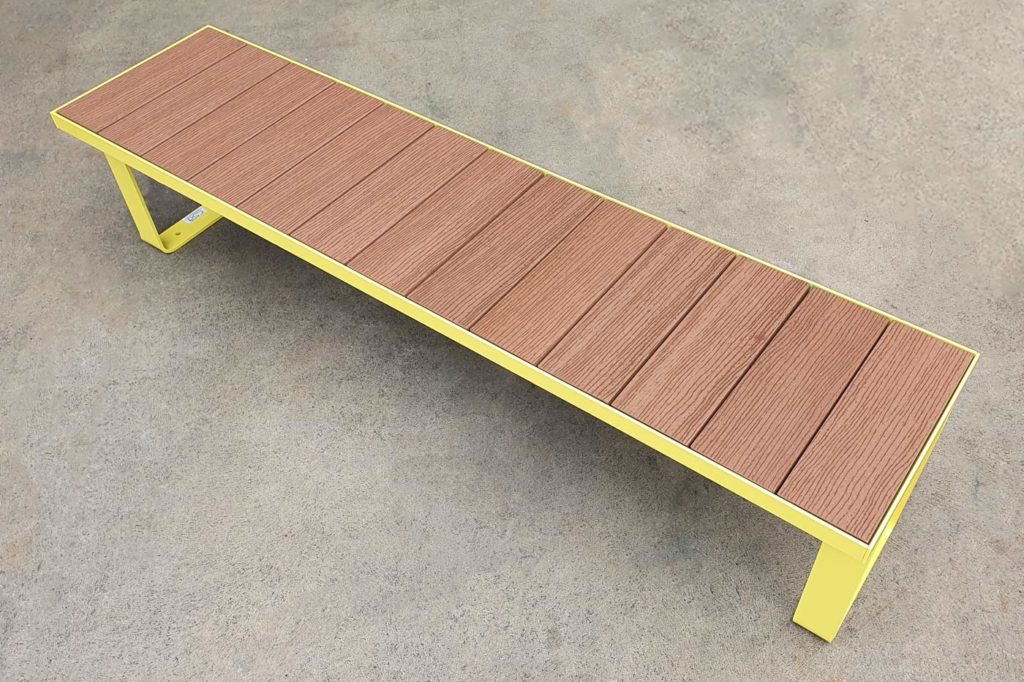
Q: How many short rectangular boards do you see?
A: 13